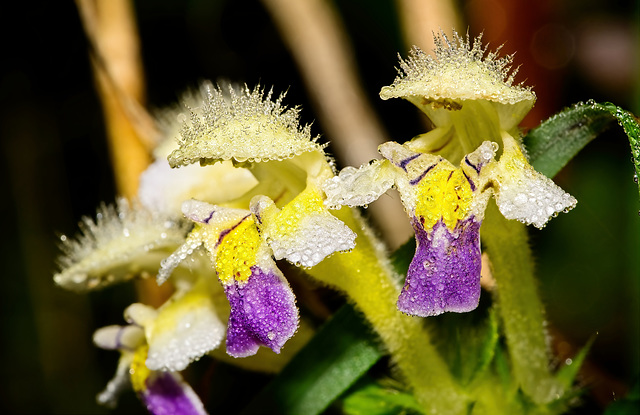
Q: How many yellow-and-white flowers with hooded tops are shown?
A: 3